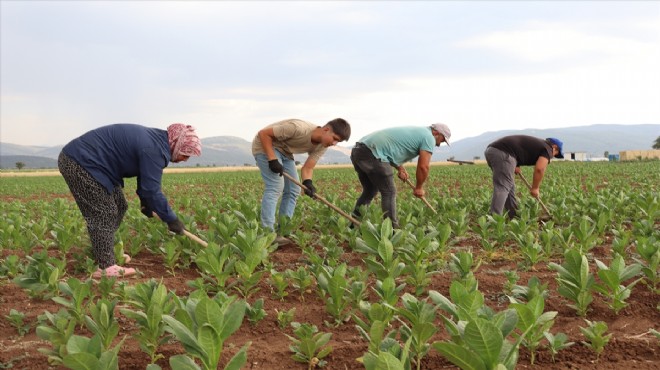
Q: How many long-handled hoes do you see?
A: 4